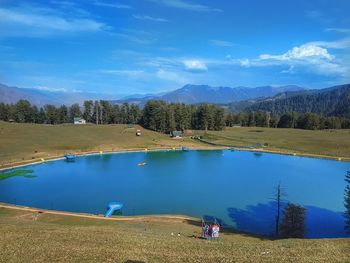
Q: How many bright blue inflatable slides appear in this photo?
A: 1